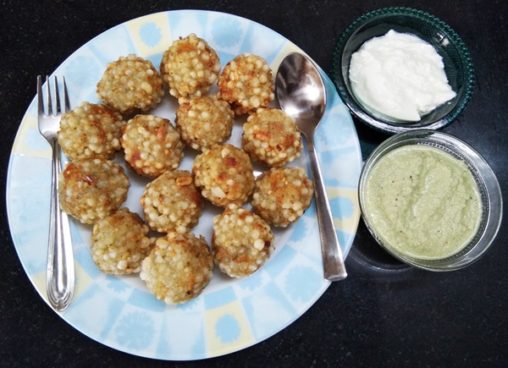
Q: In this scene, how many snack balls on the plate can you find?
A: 14